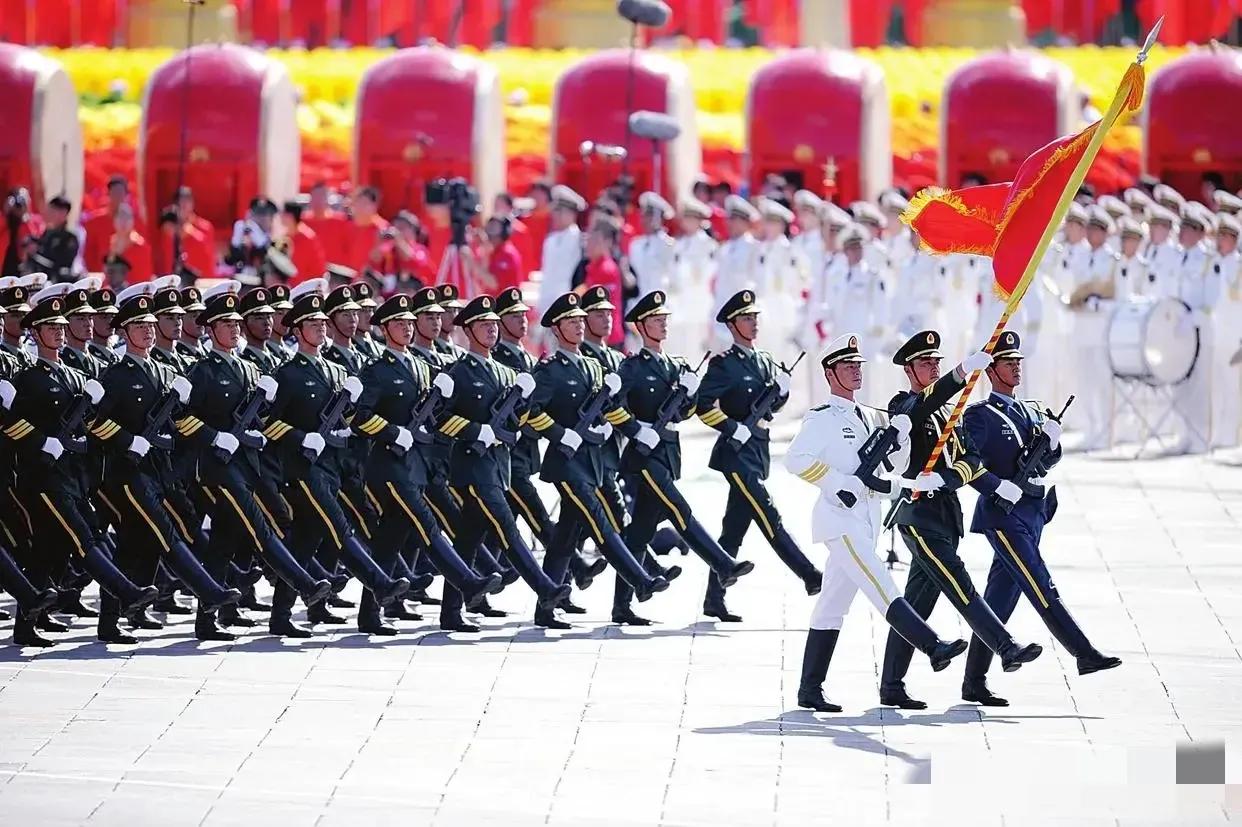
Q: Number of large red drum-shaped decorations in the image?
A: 7